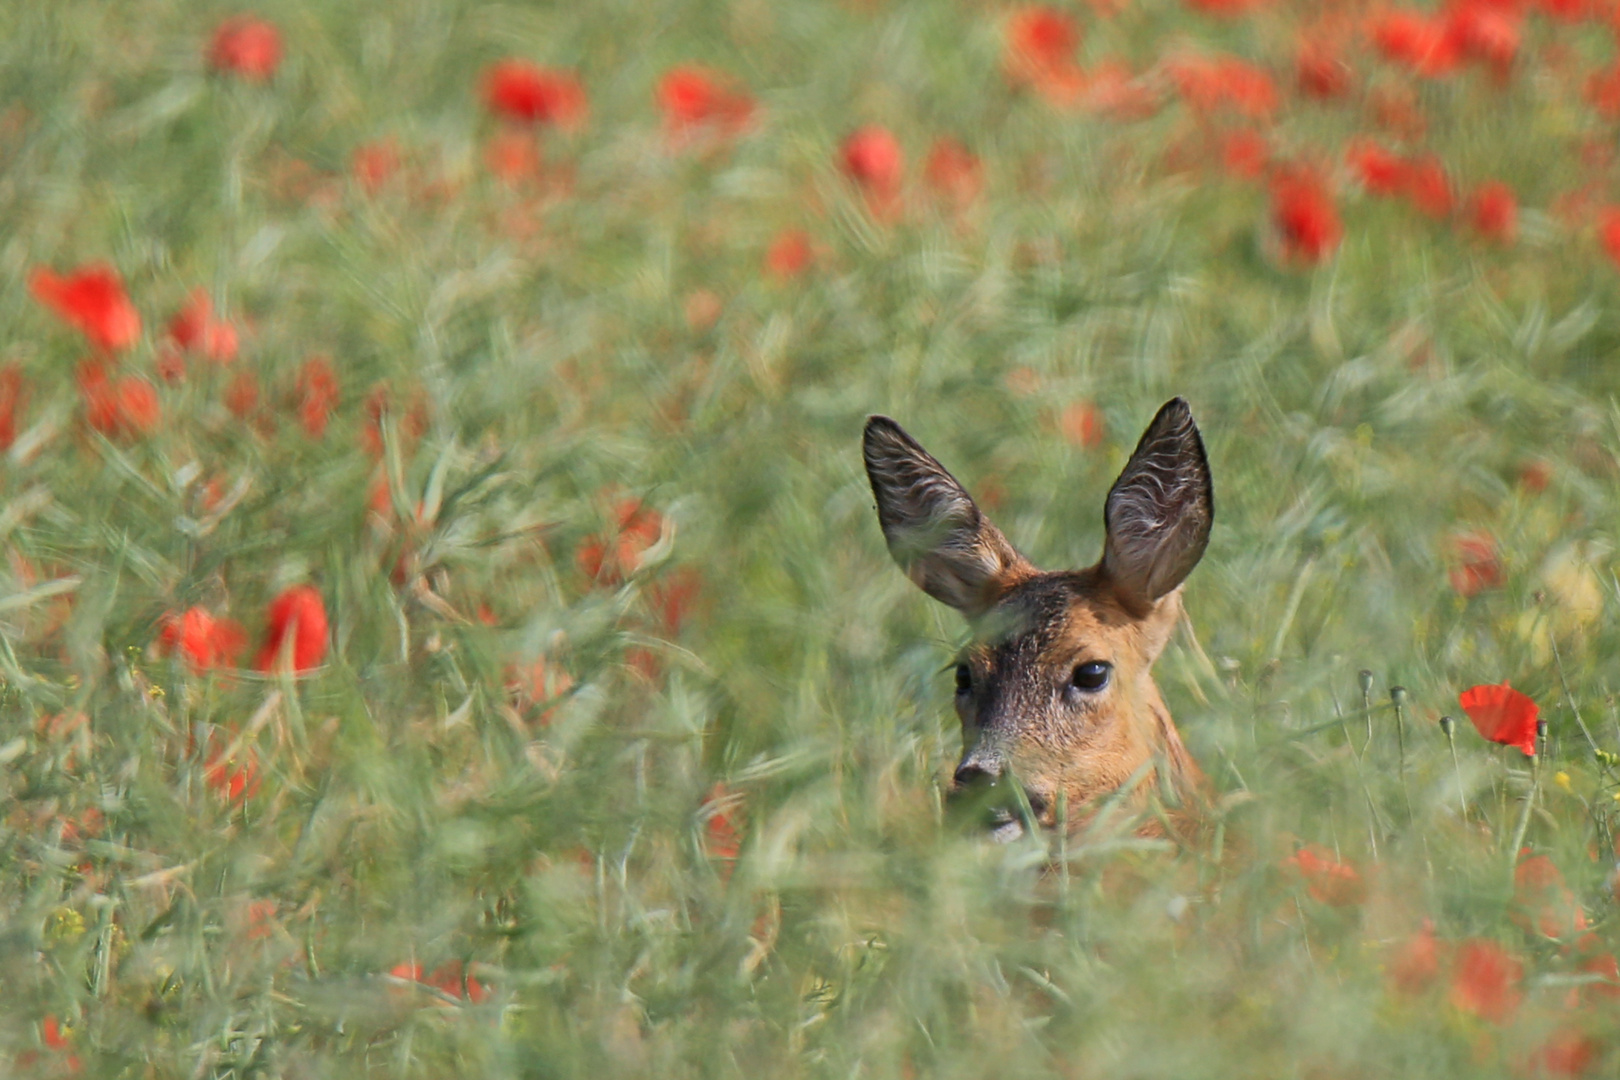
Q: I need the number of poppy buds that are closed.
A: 4